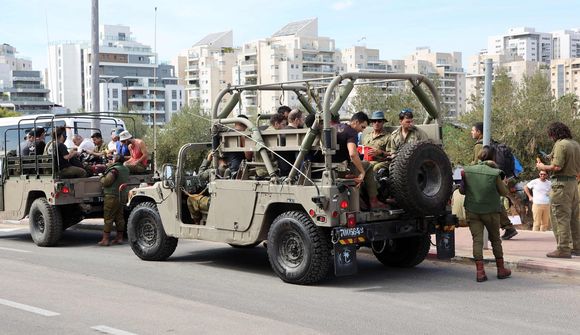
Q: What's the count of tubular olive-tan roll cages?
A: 1